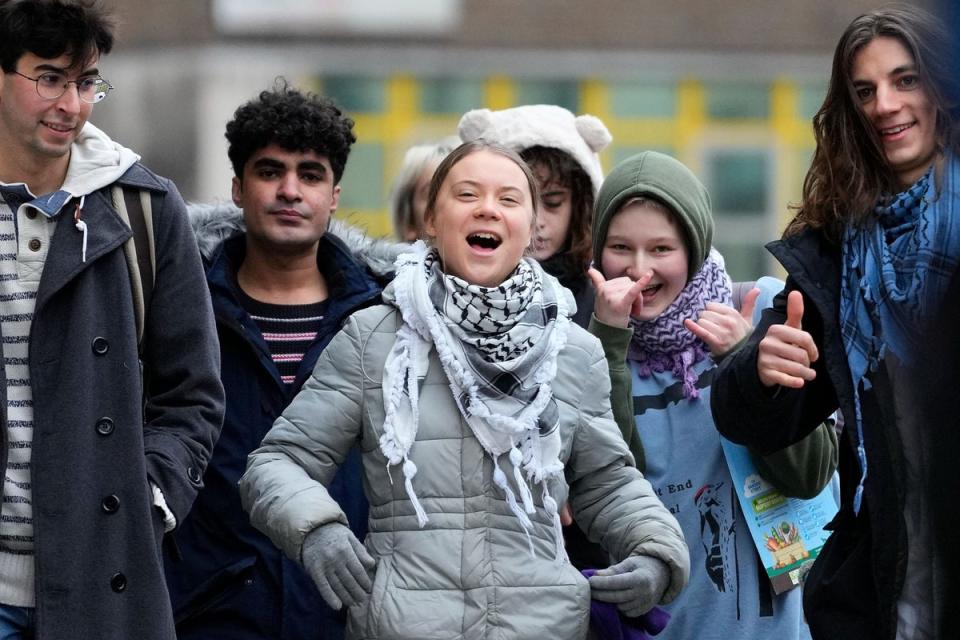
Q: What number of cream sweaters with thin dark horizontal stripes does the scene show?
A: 1